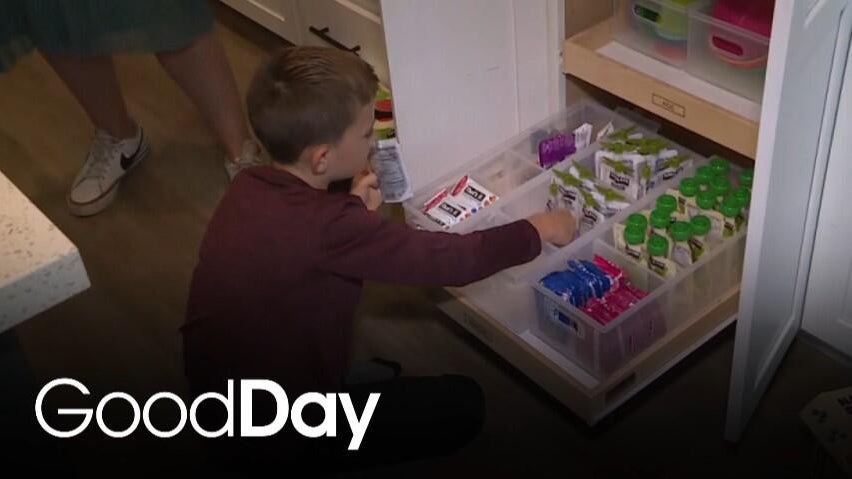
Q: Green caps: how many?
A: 15